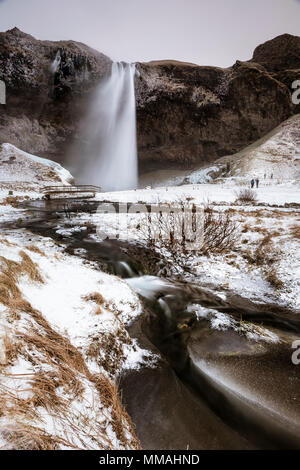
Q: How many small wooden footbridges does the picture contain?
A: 1